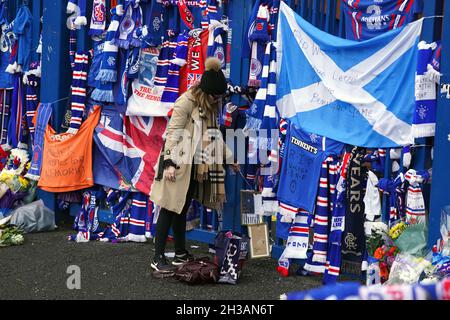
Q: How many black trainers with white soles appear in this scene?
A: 2